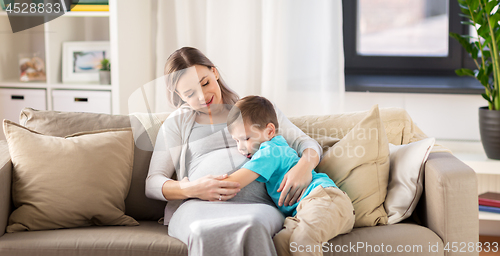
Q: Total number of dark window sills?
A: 1